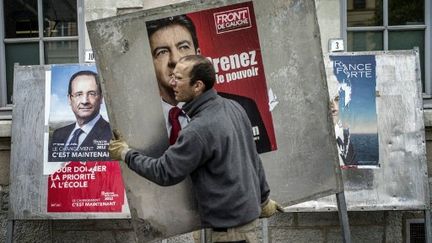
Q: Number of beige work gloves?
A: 2